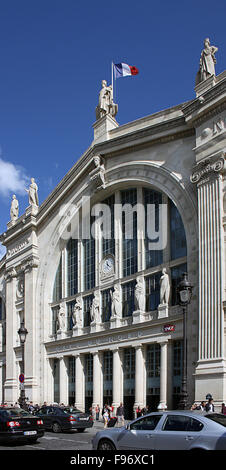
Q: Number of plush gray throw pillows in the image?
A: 0